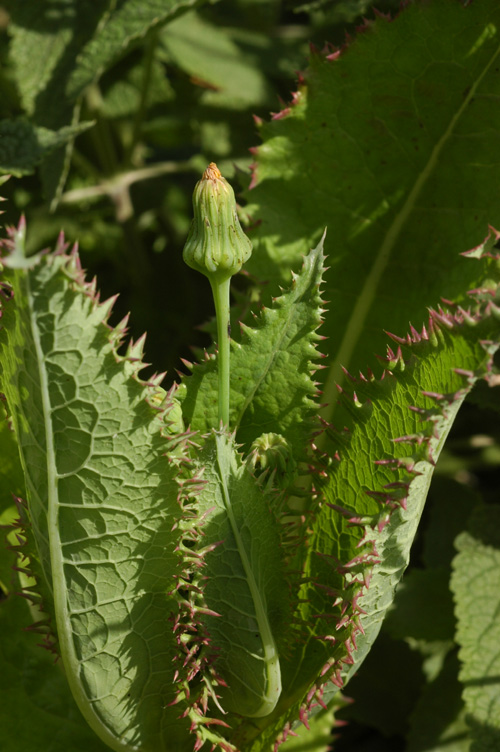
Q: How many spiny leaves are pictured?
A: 5